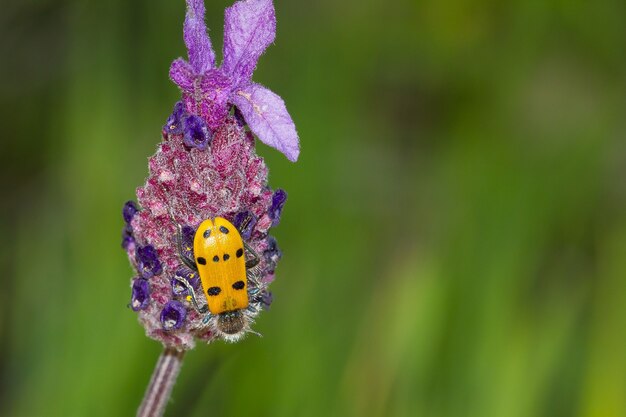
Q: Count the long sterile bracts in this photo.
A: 3